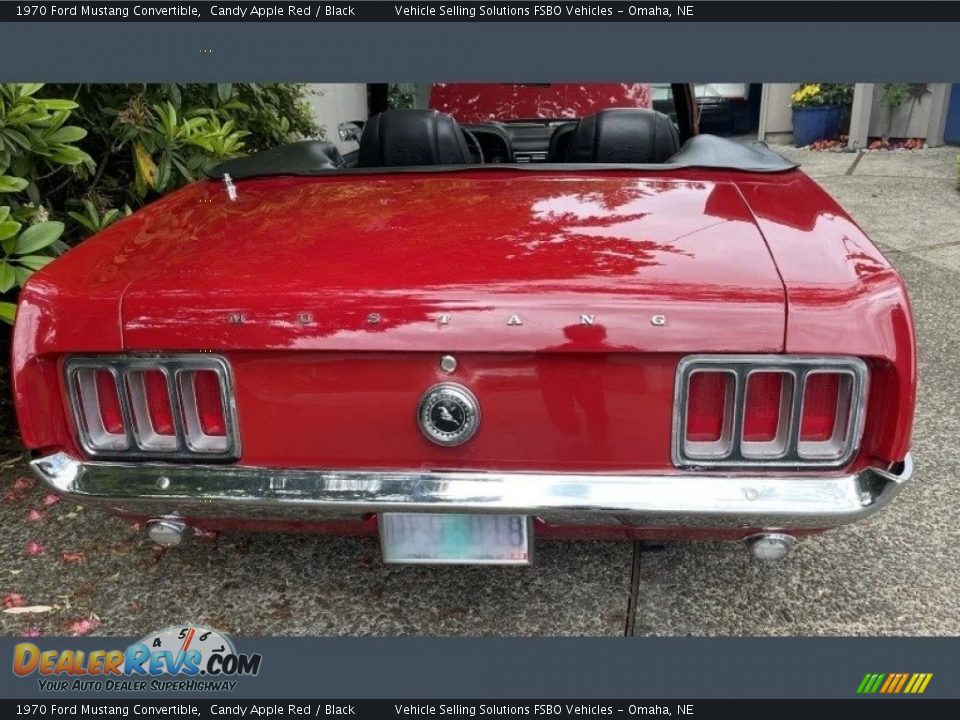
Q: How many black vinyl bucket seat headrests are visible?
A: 2